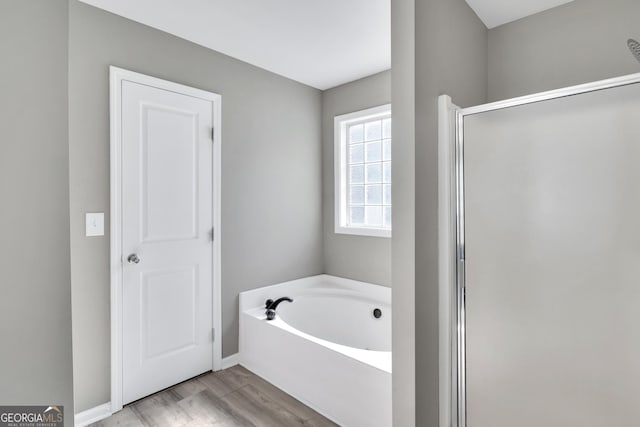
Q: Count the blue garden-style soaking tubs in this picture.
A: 0